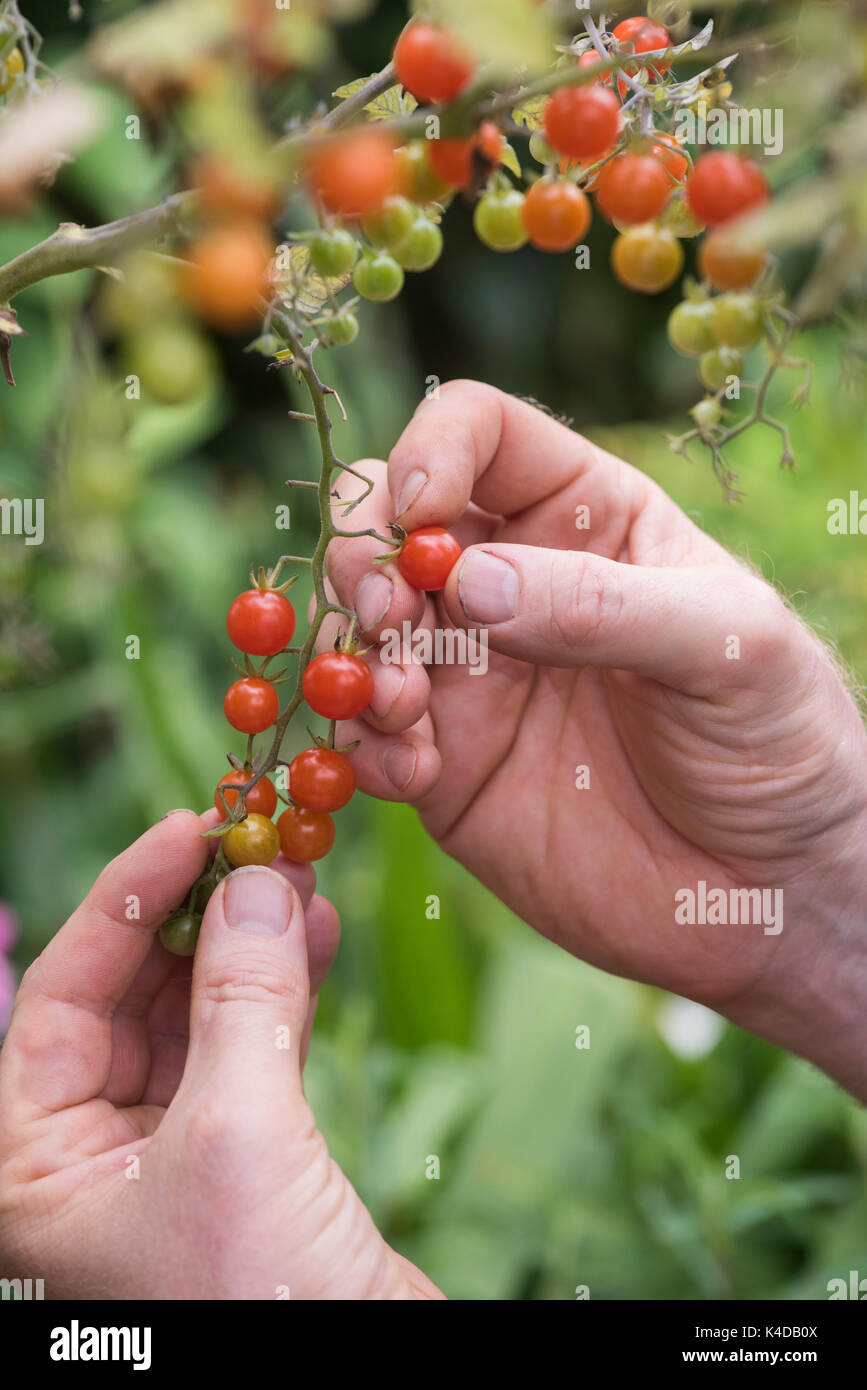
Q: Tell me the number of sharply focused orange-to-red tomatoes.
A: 7